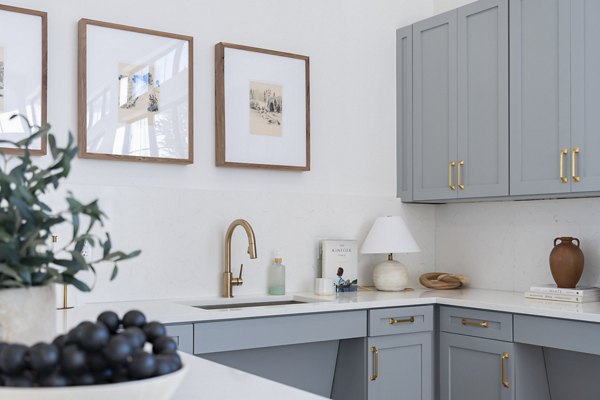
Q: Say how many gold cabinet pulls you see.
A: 8